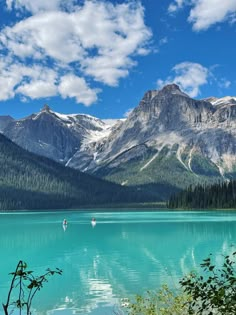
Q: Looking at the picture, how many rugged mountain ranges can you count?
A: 2